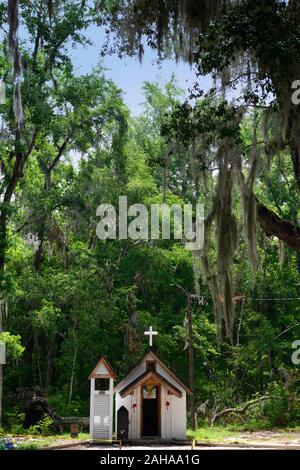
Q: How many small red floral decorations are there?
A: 2